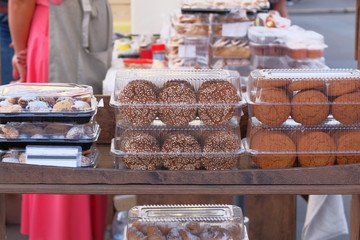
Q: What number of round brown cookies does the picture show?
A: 12